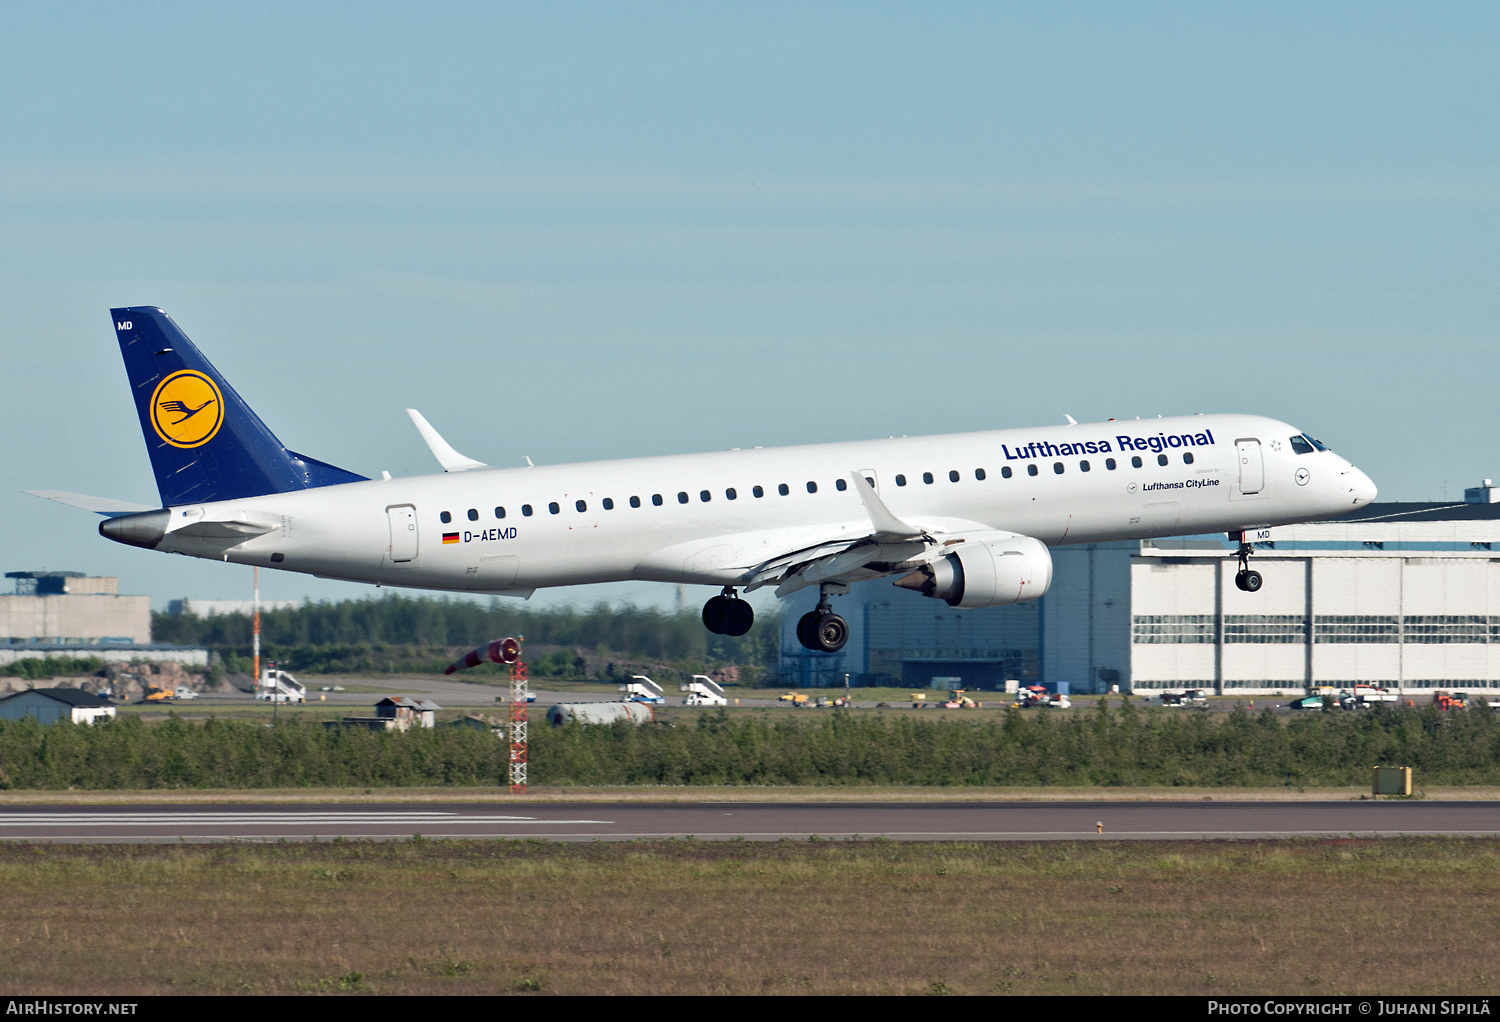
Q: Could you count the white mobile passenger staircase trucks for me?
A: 3